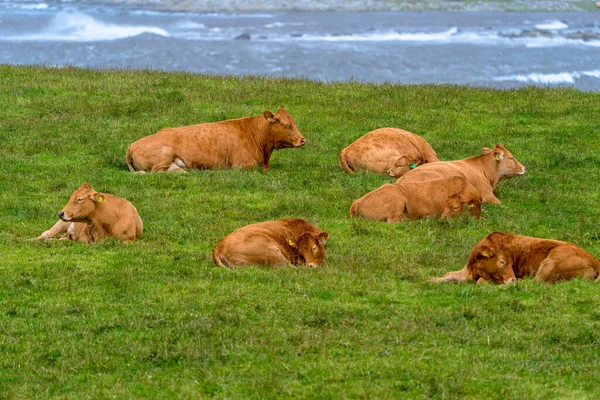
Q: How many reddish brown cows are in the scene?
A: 7